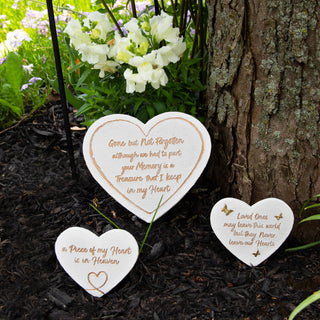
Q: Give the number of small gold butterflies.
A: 3